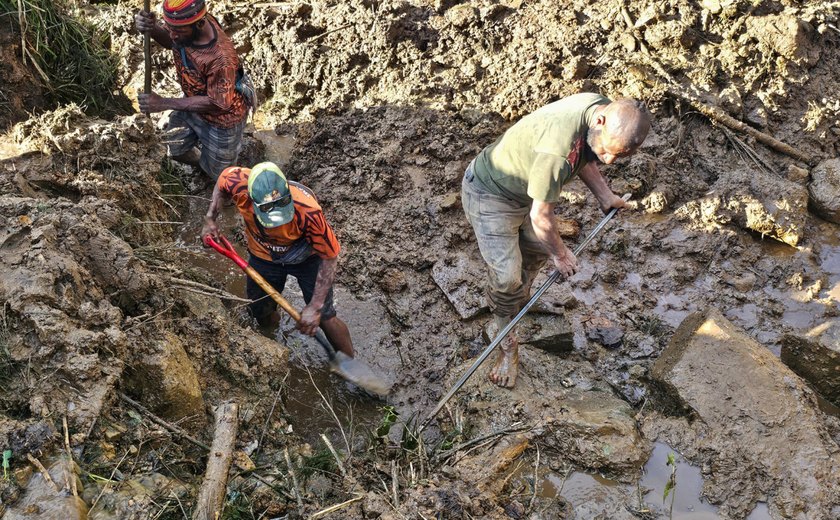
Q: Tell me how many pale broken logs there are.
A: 1